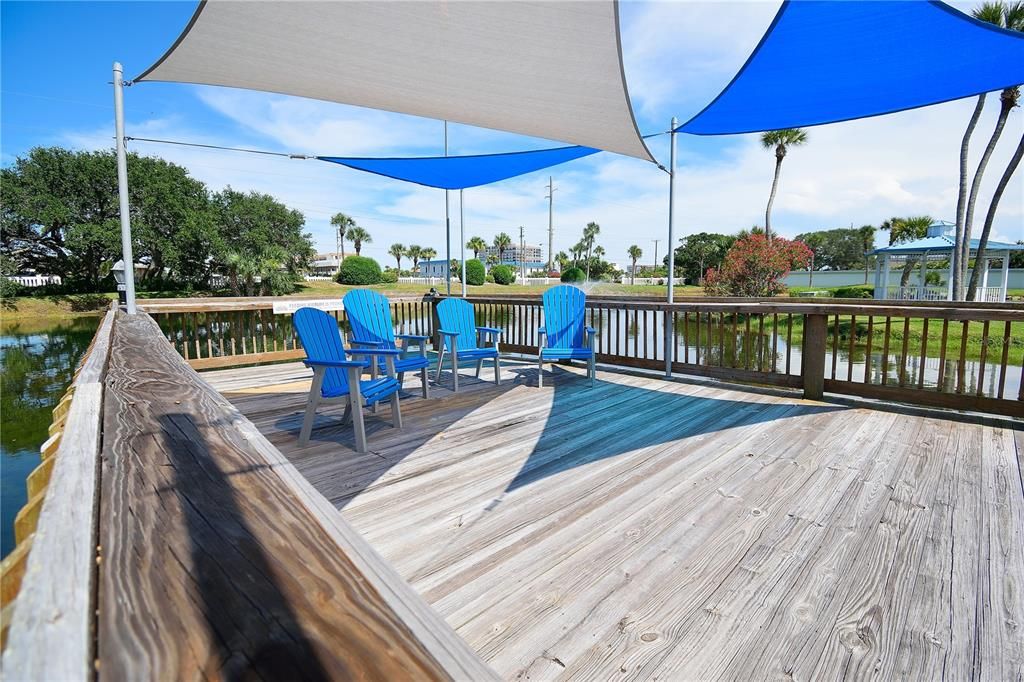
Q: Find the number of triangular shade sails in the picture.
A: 3